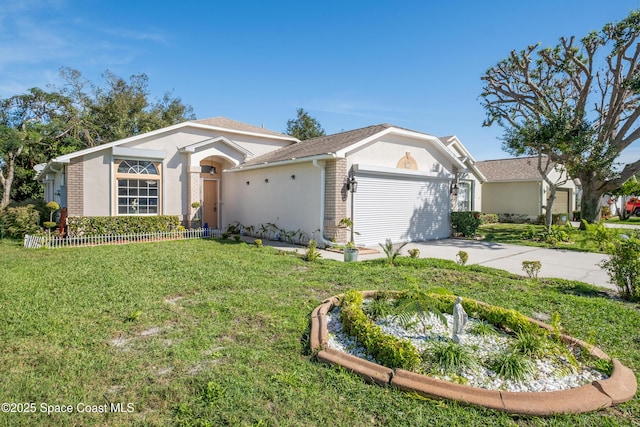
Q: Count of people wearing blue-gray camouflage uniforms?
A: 0